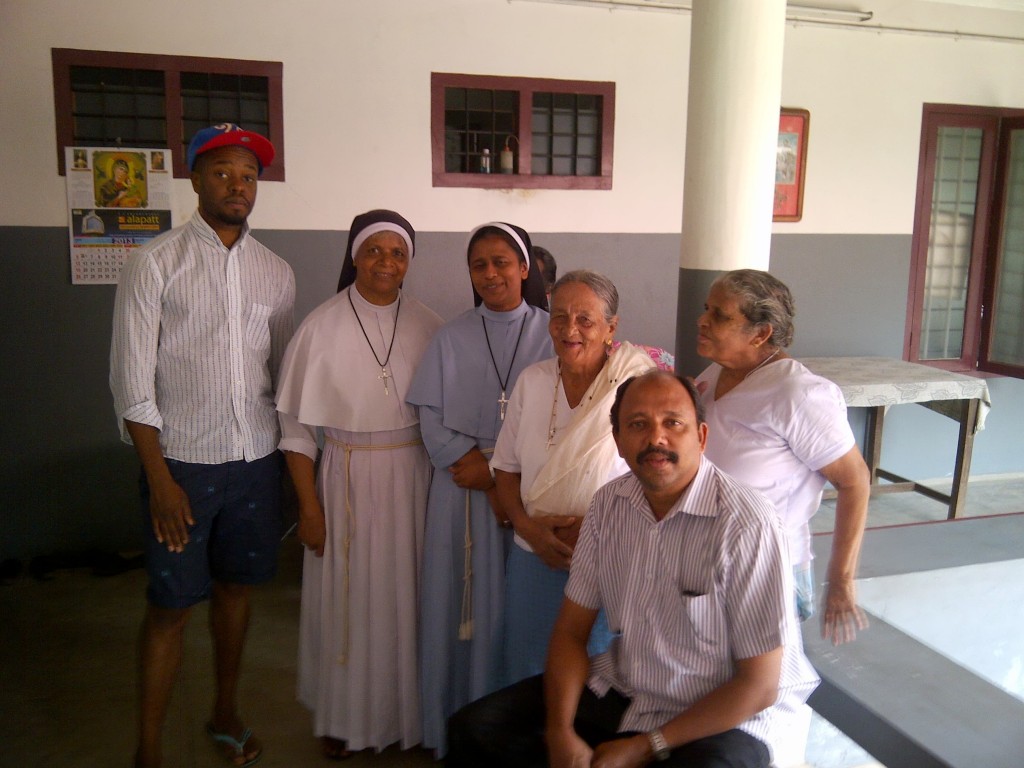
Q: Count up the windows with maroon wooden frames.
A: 3